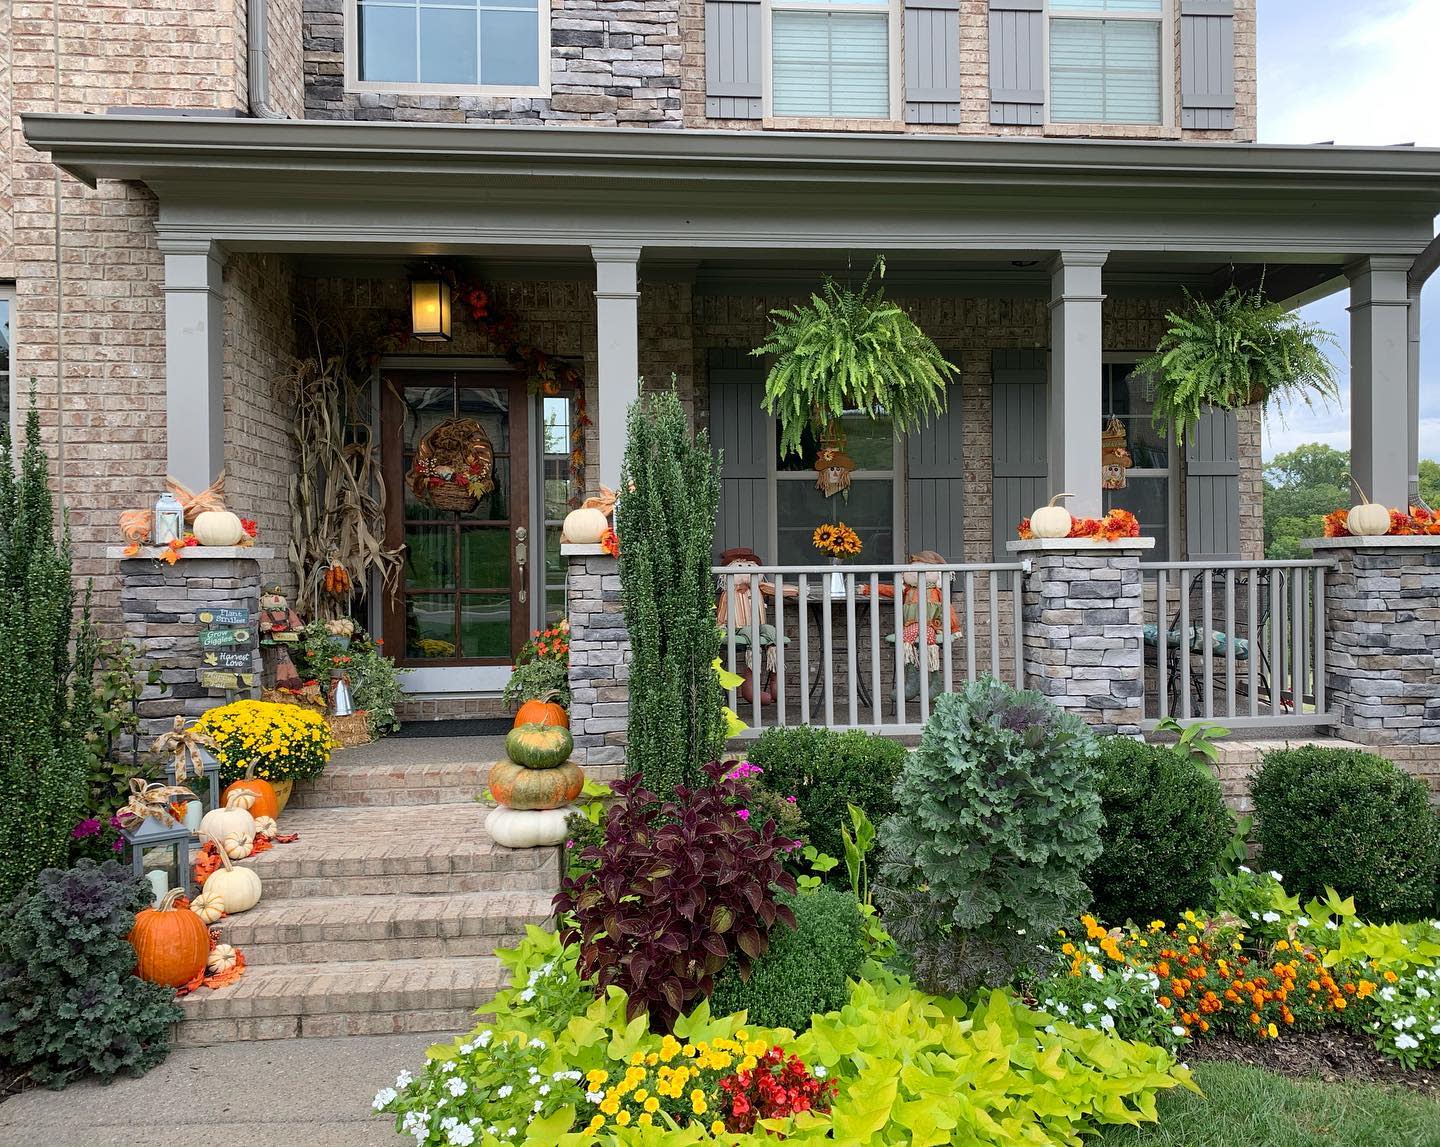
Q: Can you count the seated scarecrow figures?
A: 2